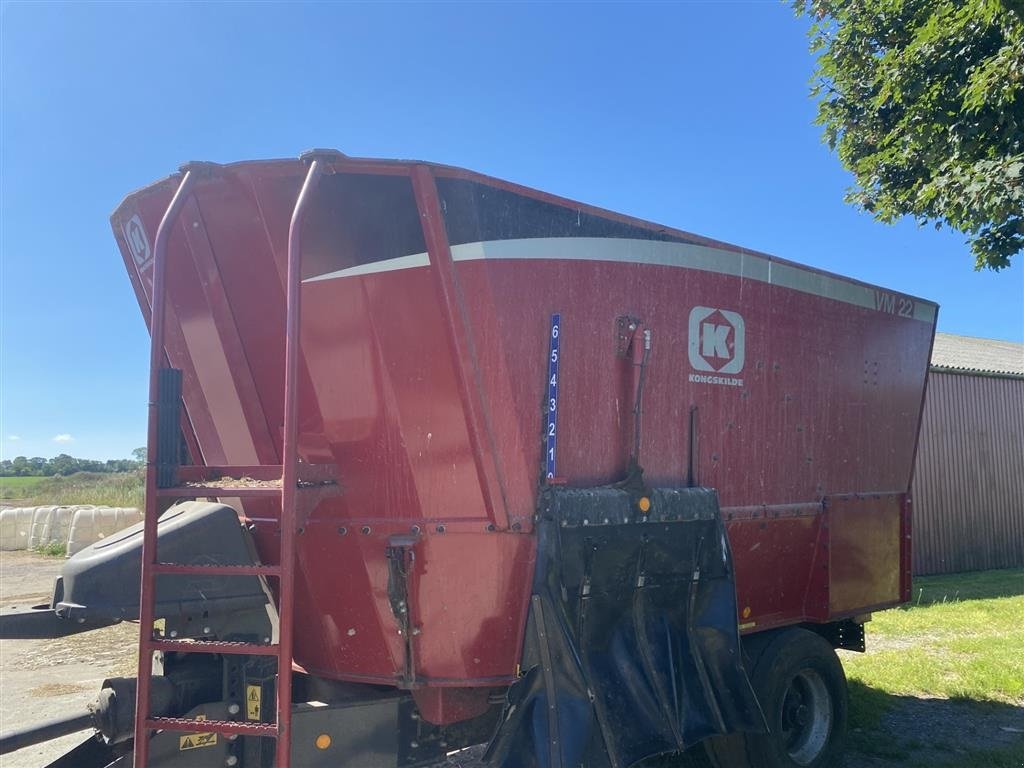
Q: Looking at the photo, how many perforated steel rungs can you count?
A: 3